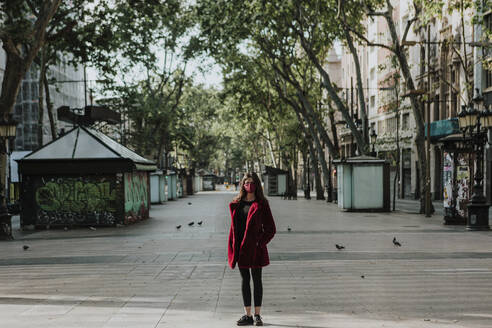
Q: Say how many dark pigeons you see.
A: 8